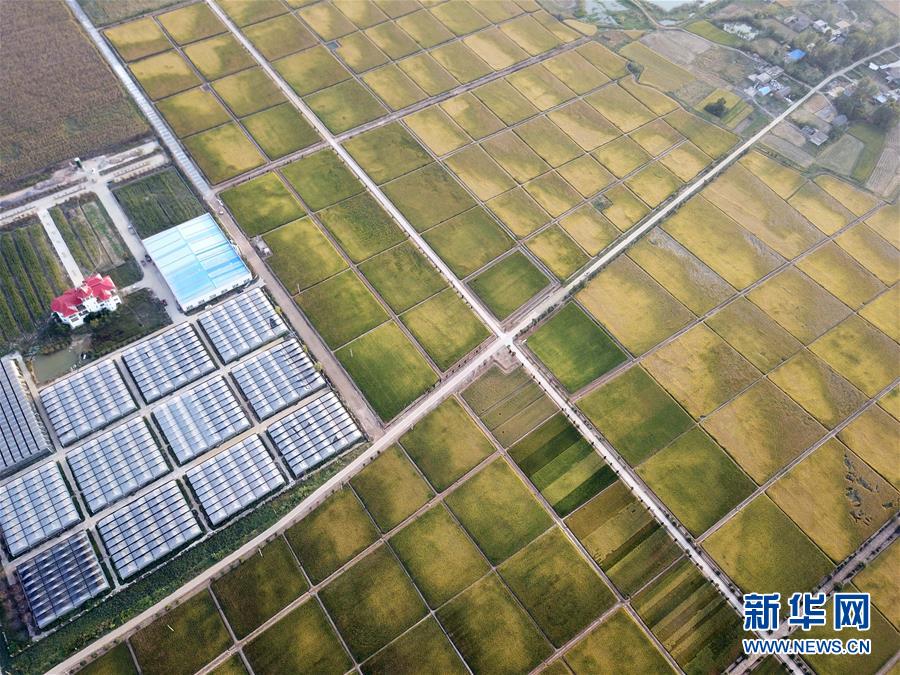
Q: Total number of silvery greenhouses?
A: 12